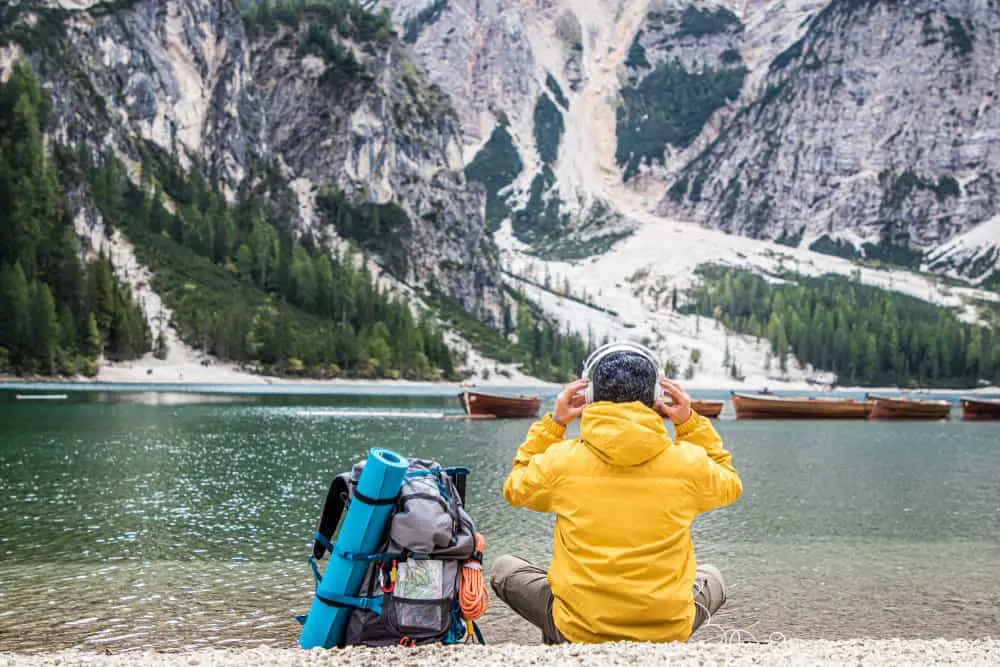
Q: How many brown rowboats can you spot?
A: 5